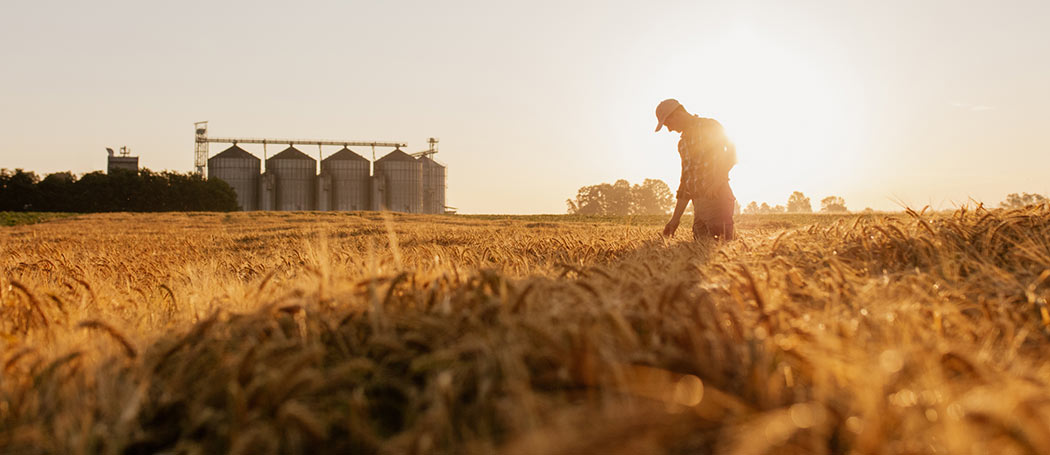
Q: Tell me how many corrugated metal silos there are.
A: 5